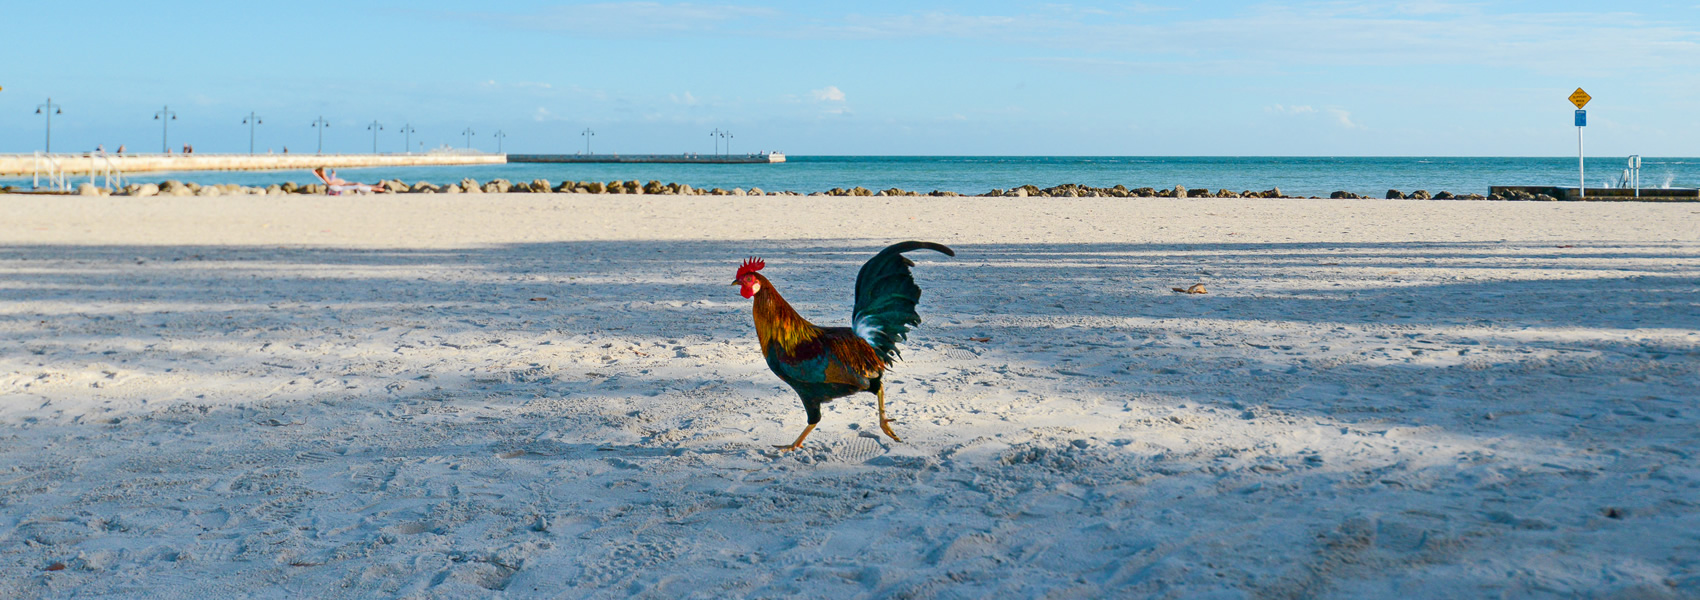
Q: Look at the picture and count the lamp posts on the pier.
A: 11